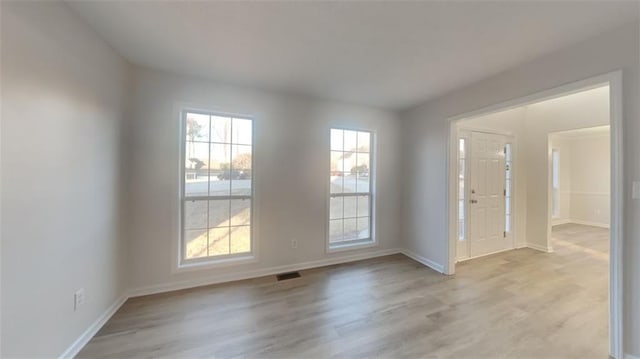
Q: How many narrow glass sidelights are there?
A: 2